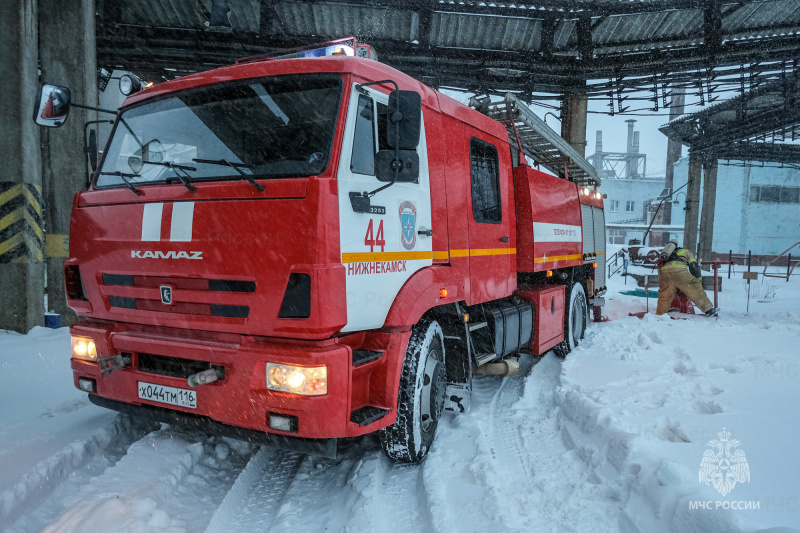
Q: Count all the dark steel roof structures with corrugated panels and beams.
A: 2